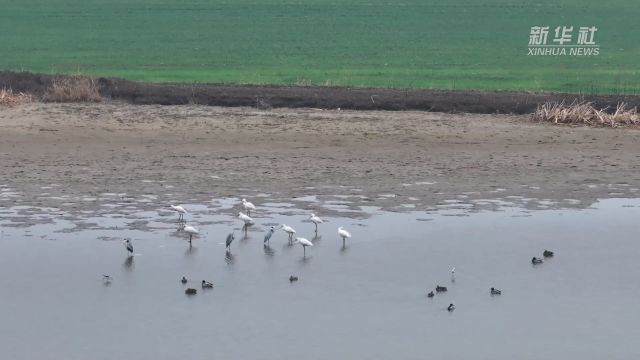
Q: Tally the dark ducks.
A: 10